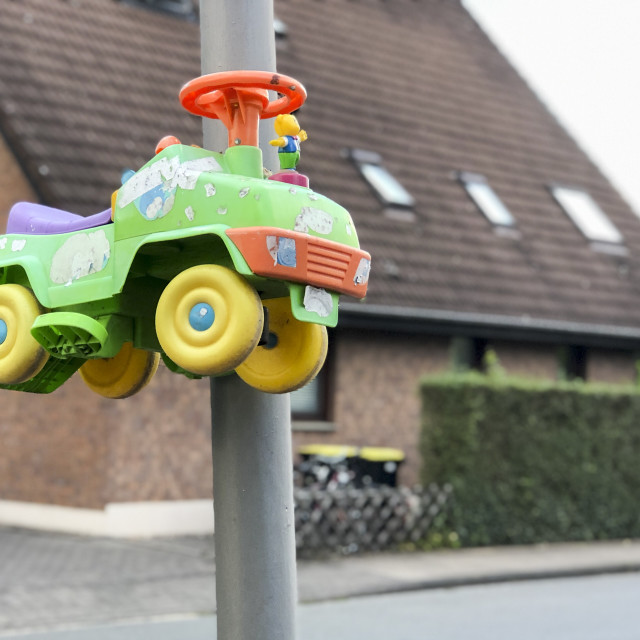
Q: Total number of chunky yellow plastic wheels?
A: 4